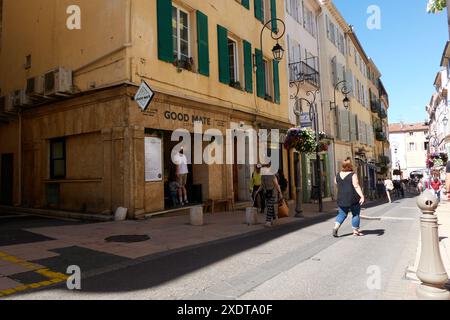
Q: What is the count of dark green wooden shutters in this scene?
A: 9